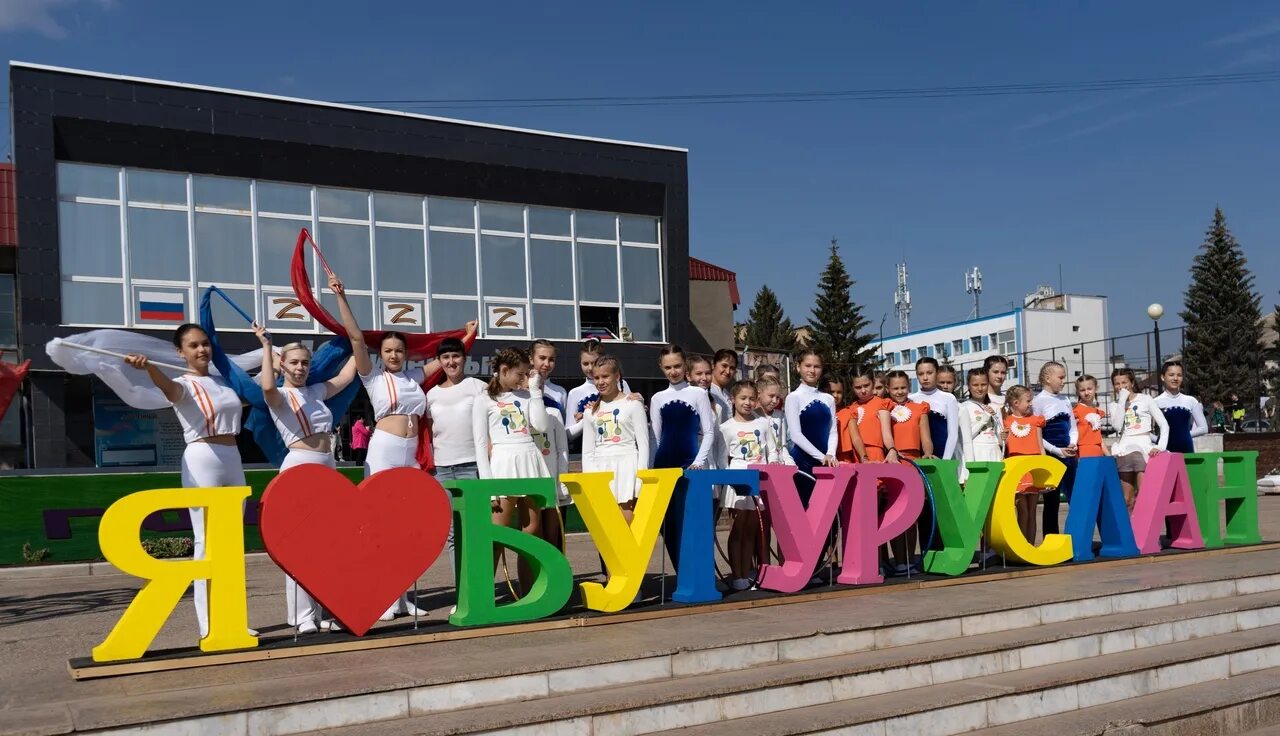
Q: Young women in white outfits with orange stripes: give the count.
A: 3